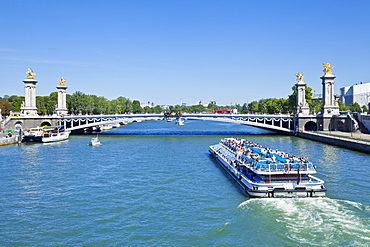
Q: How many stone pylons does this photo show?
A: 4